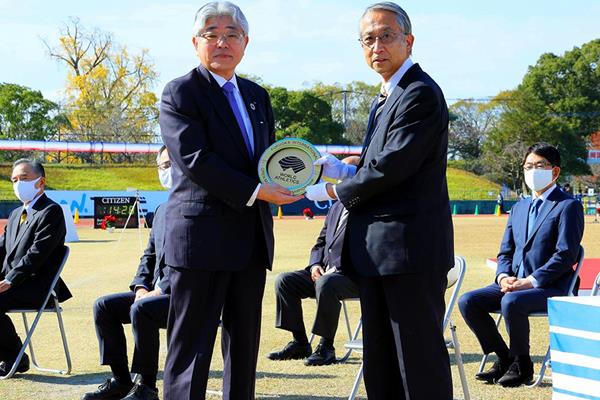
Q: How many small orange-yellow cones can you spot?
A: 3